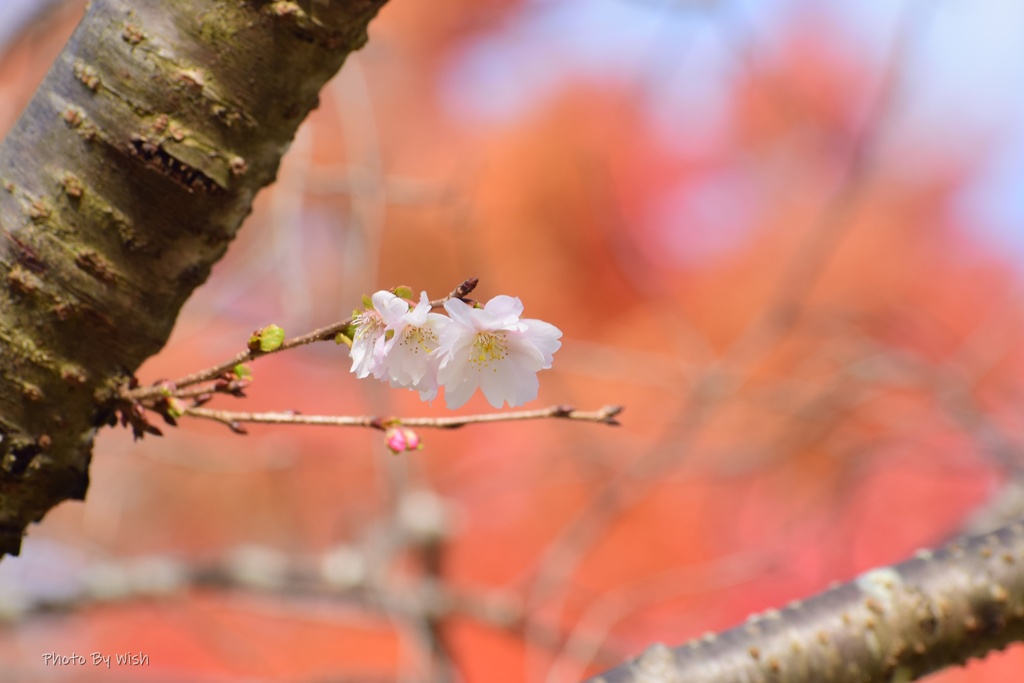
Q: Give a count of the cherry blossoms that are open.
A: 3